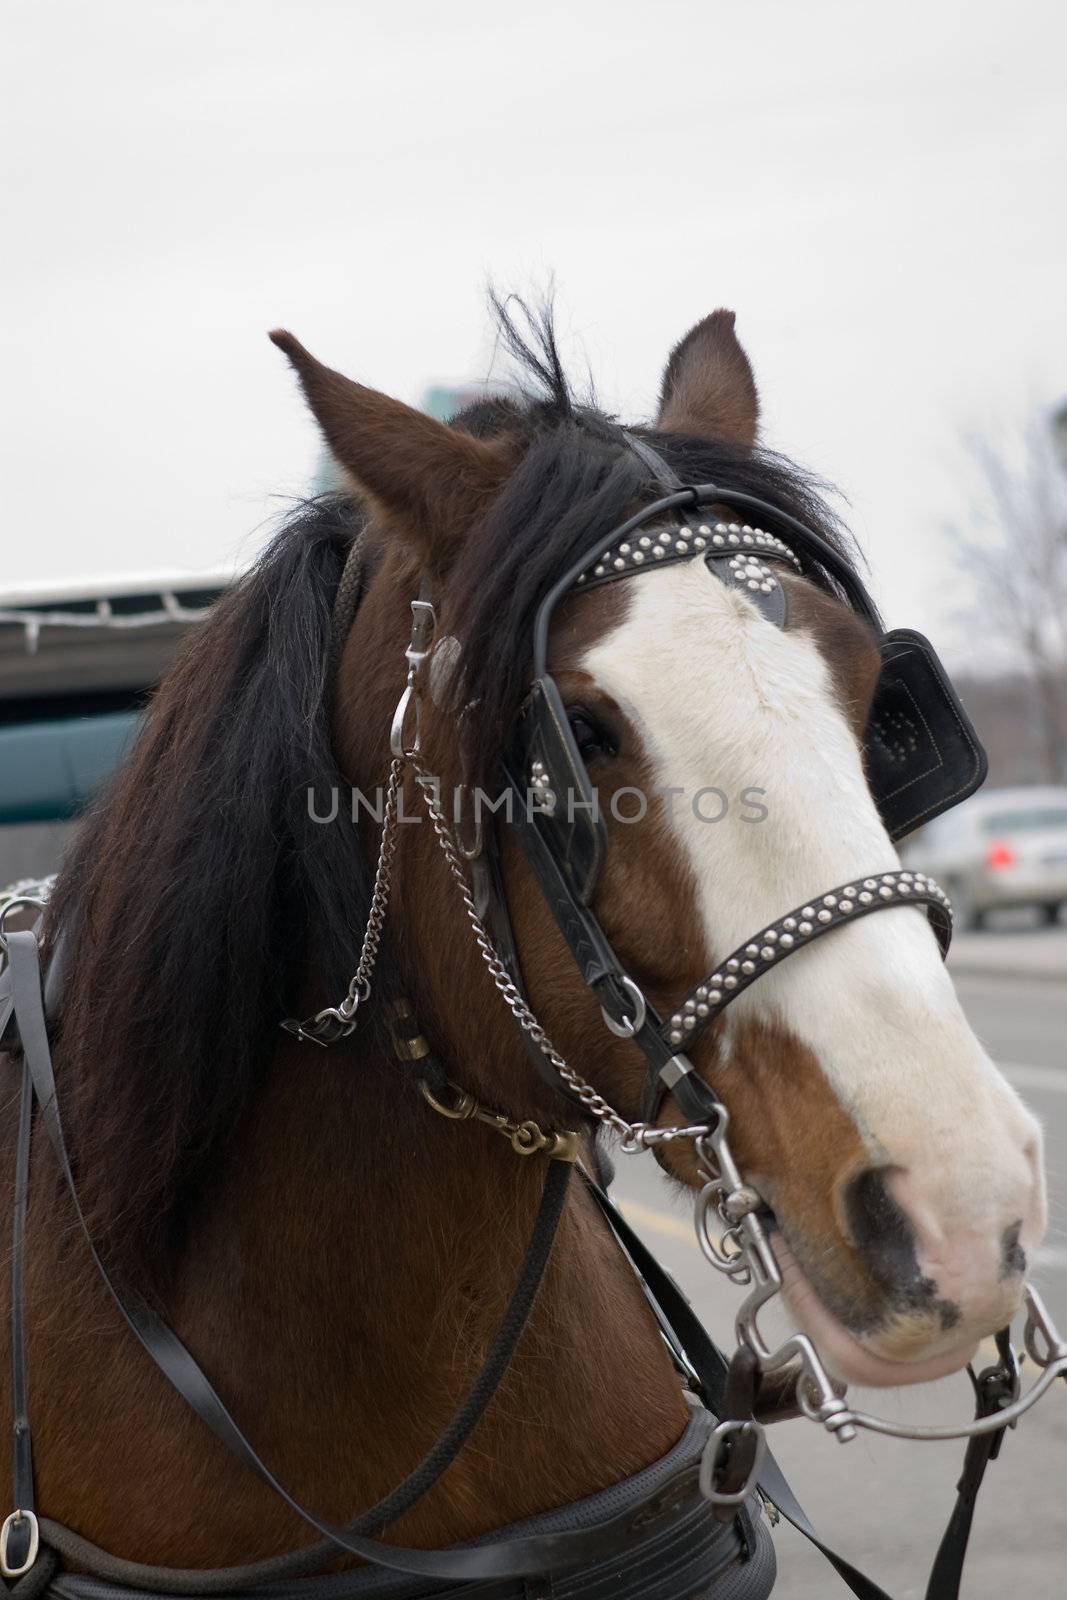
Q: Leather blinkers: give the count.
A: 2